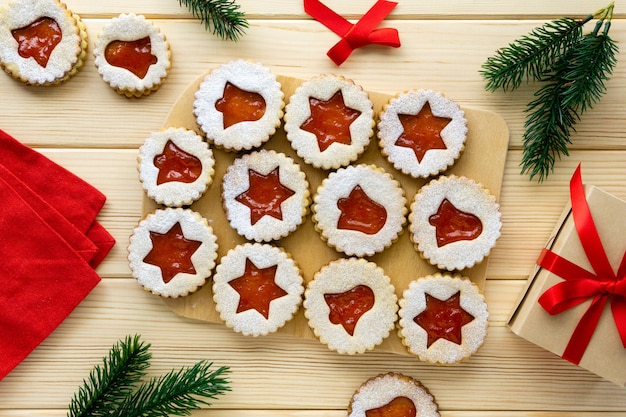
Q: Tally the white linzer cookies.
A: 14